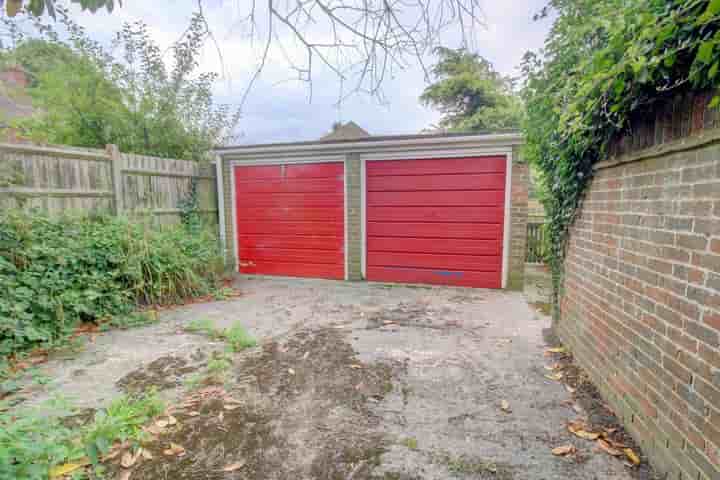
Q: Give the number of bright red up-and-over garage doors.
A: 2